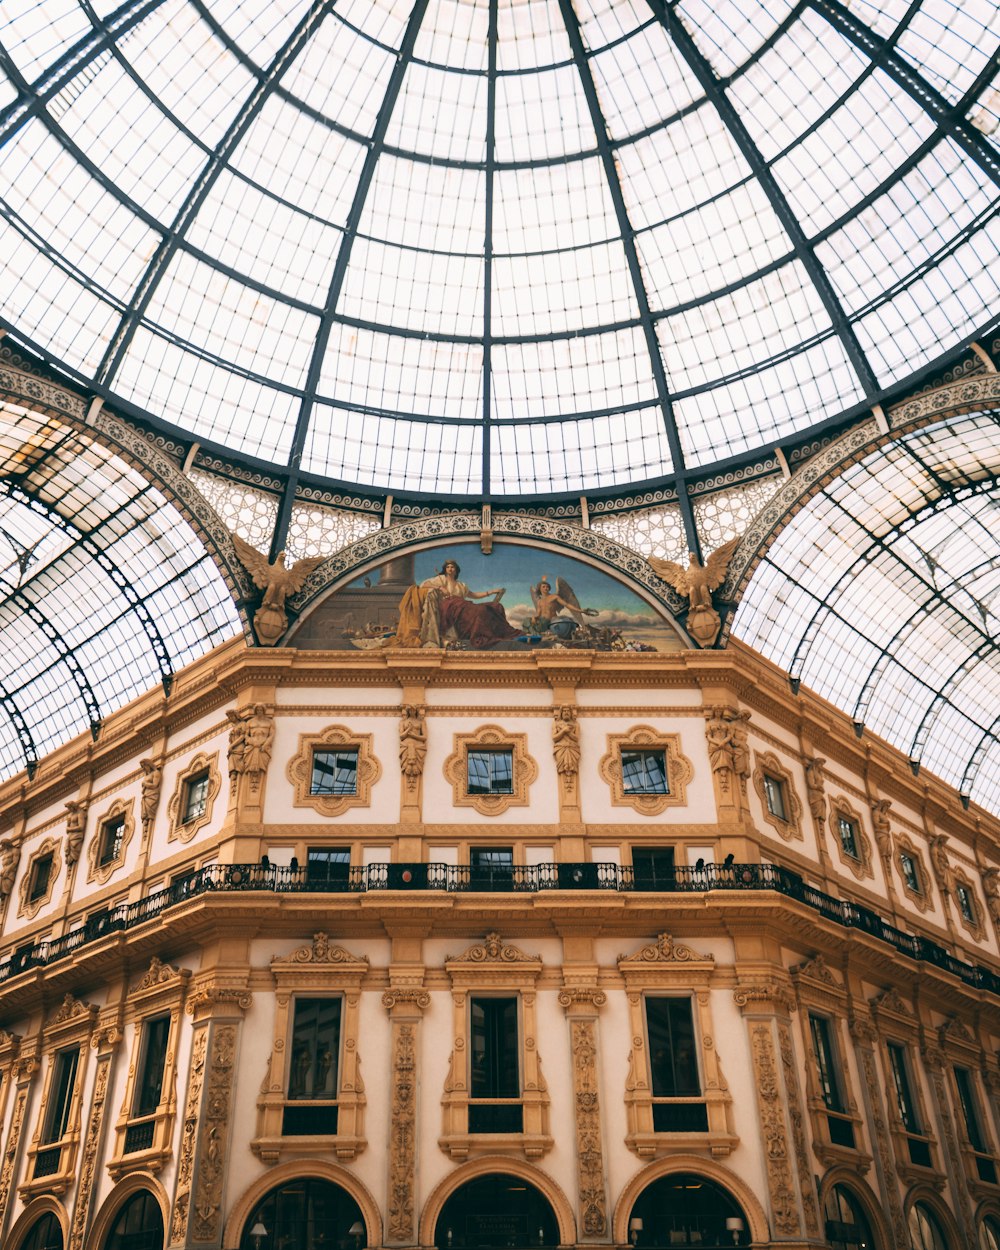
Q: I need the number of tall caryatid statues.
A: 13